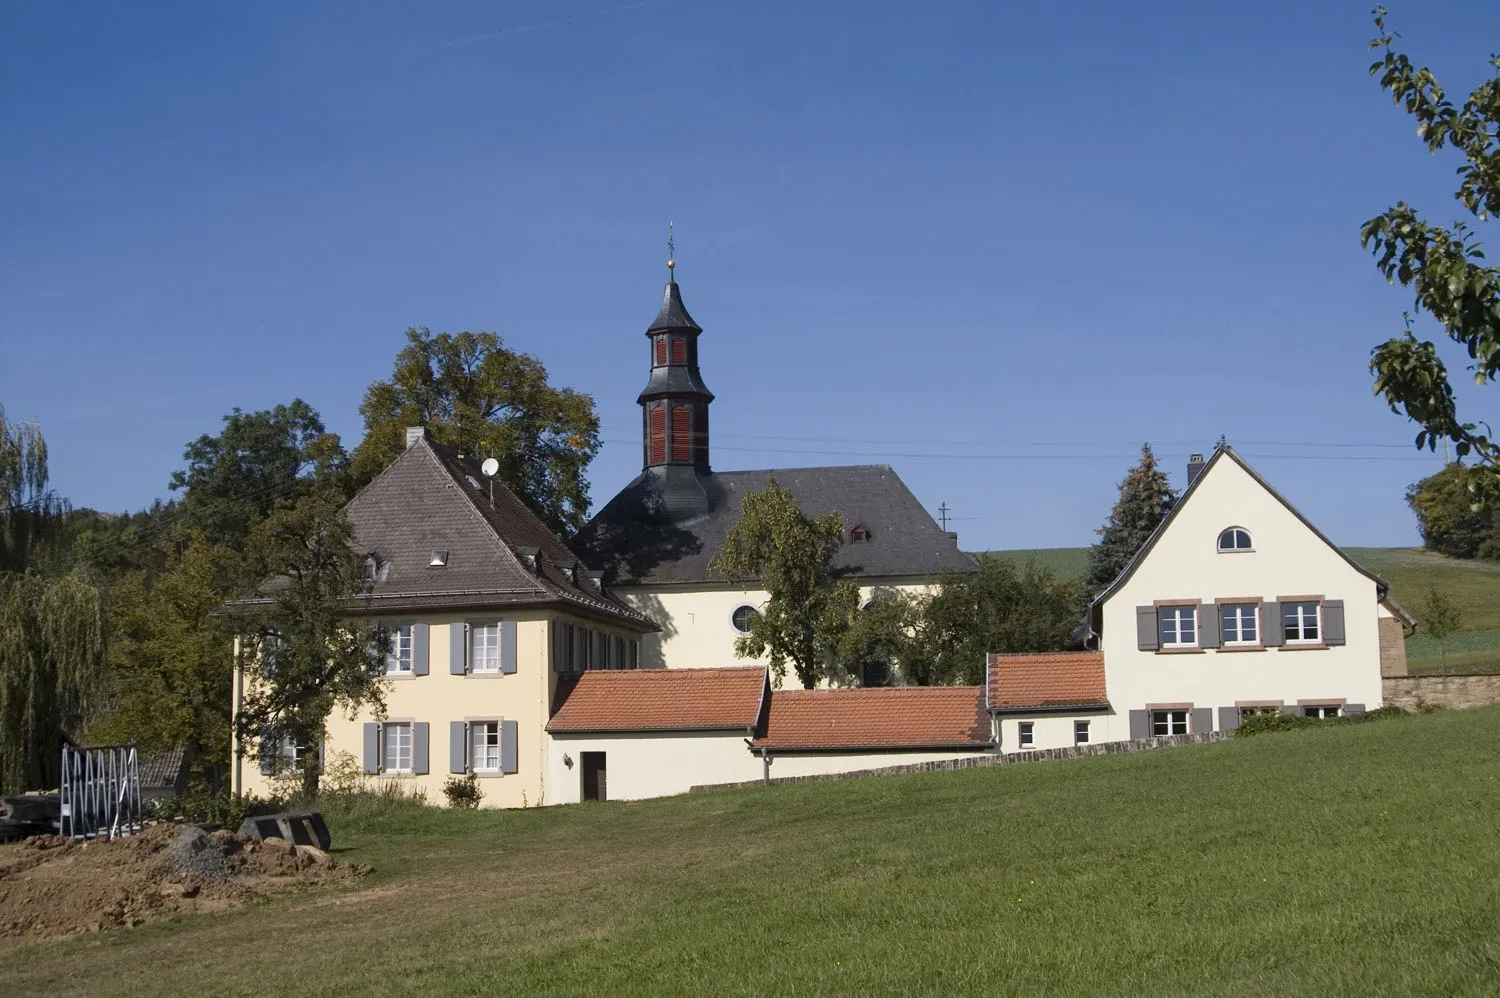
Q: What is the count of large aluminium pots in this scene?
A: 0